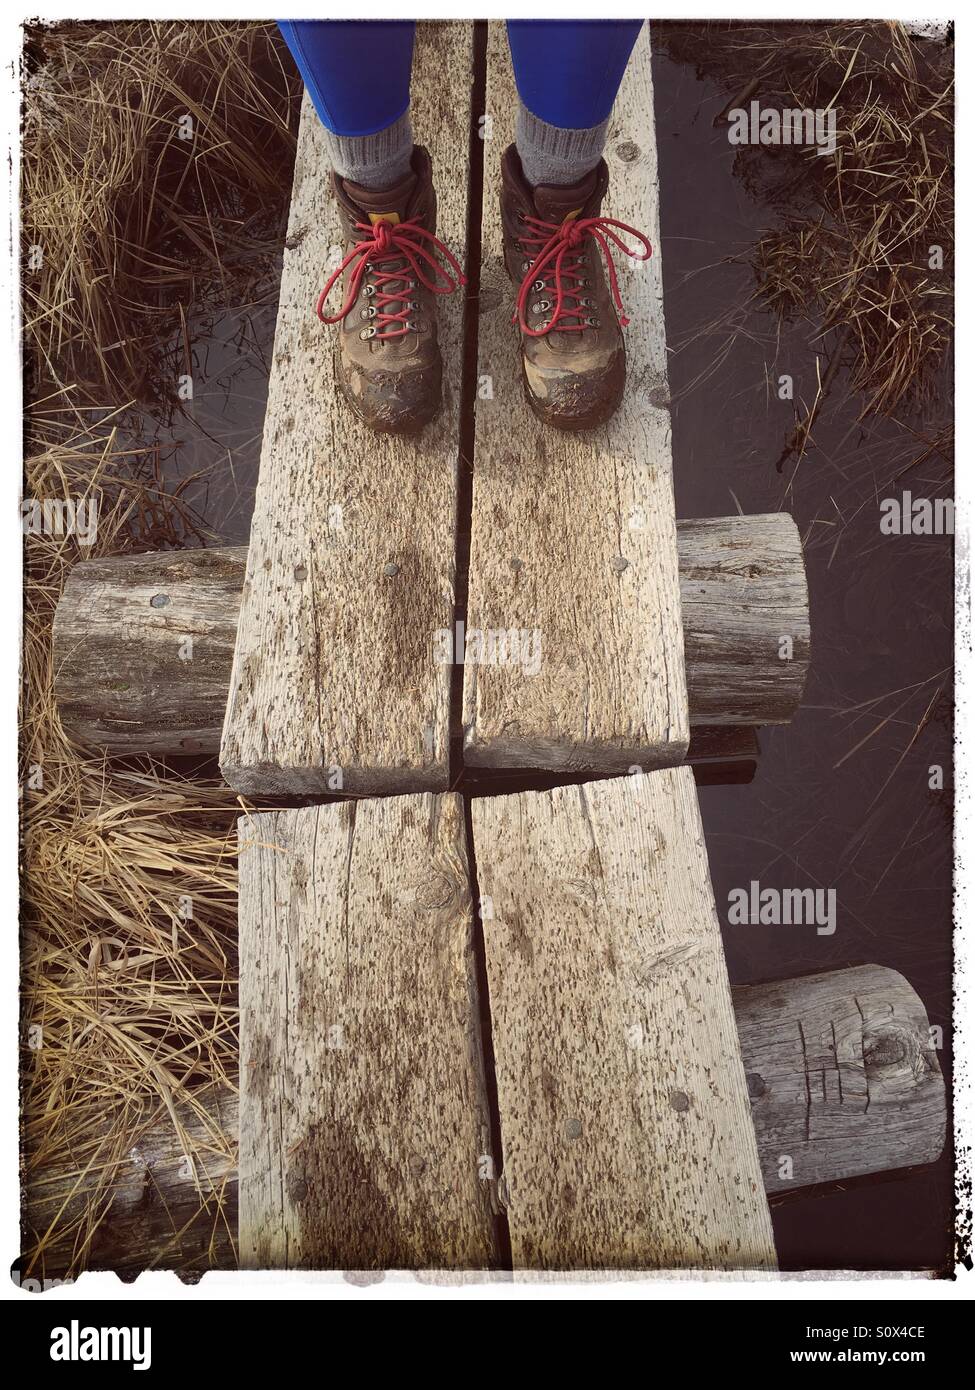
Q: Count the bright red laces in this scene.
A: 2